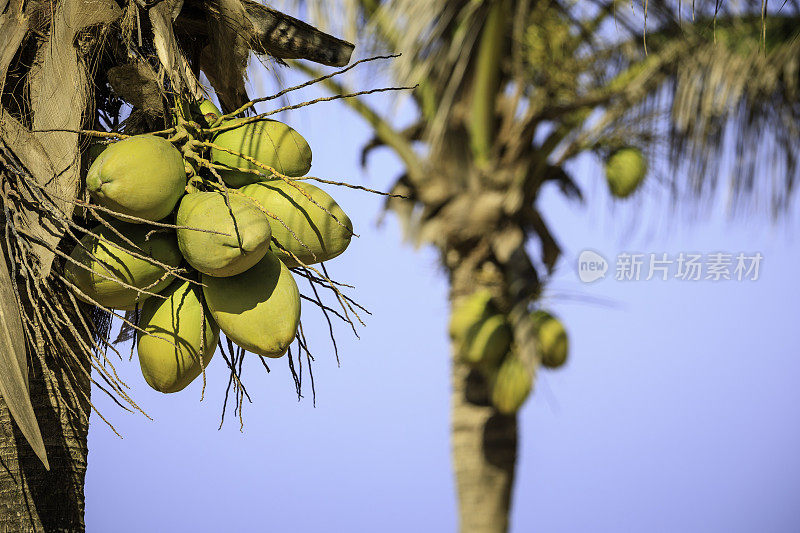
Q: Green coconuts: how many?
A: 12